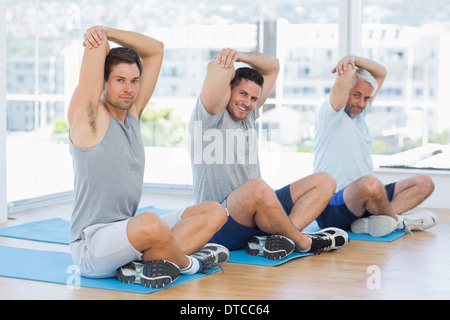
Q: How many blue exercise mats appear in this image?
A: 3